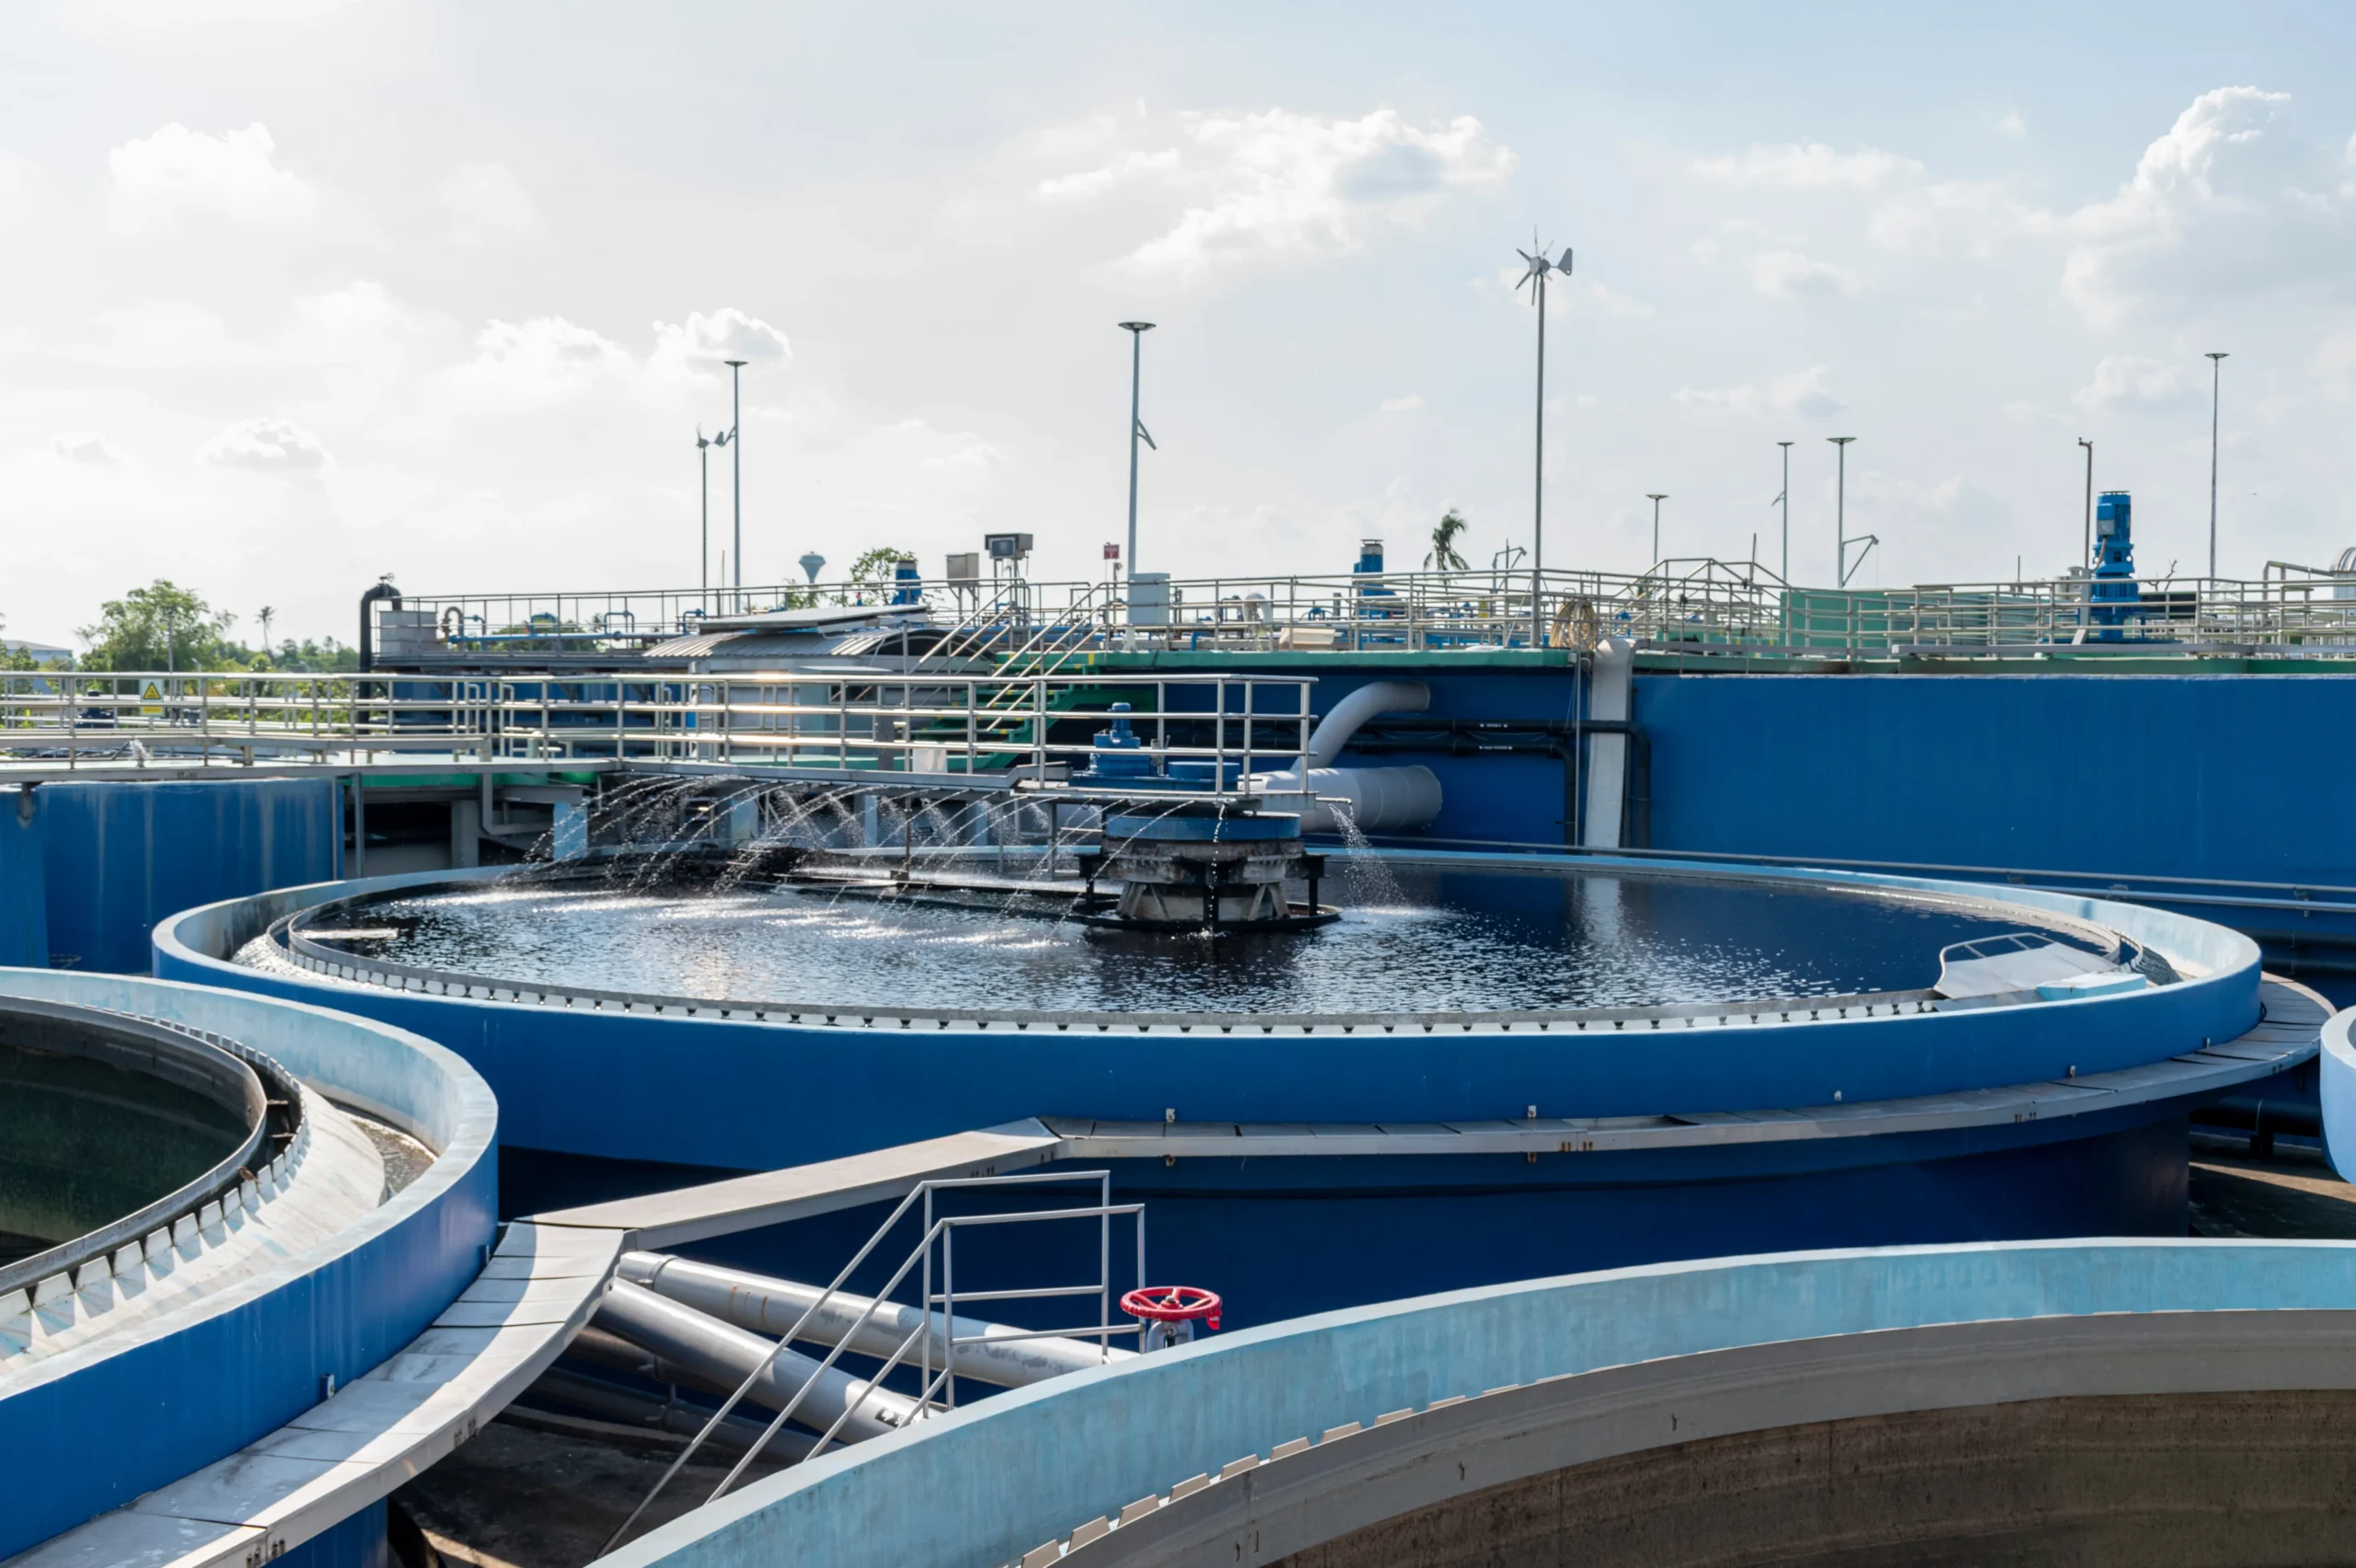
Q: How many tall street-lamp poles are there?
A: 6